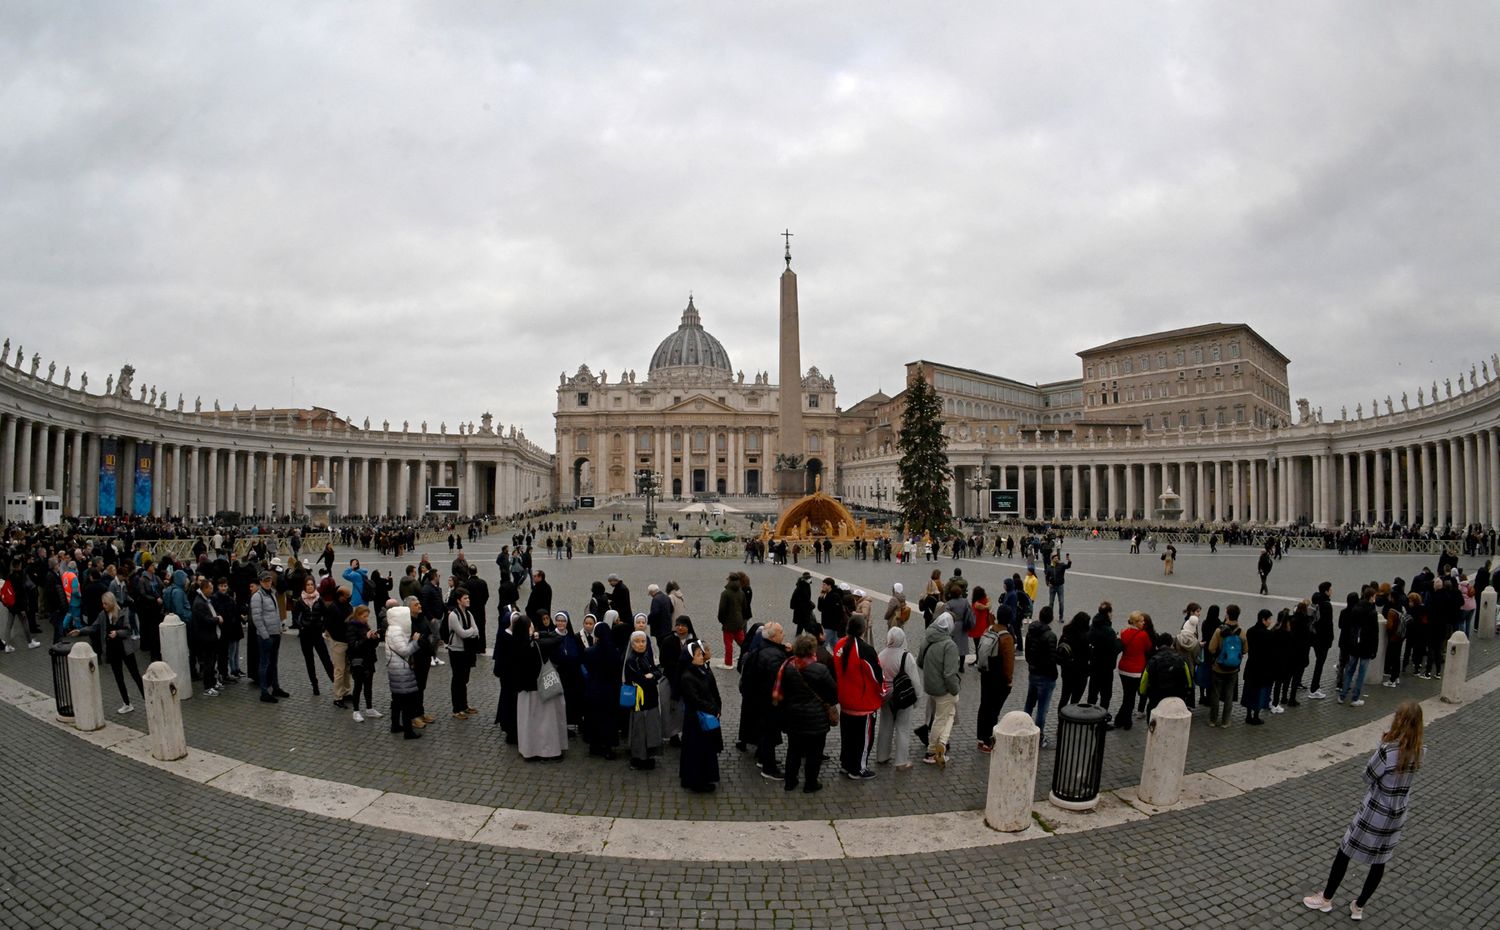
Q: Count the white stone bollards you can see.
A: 8